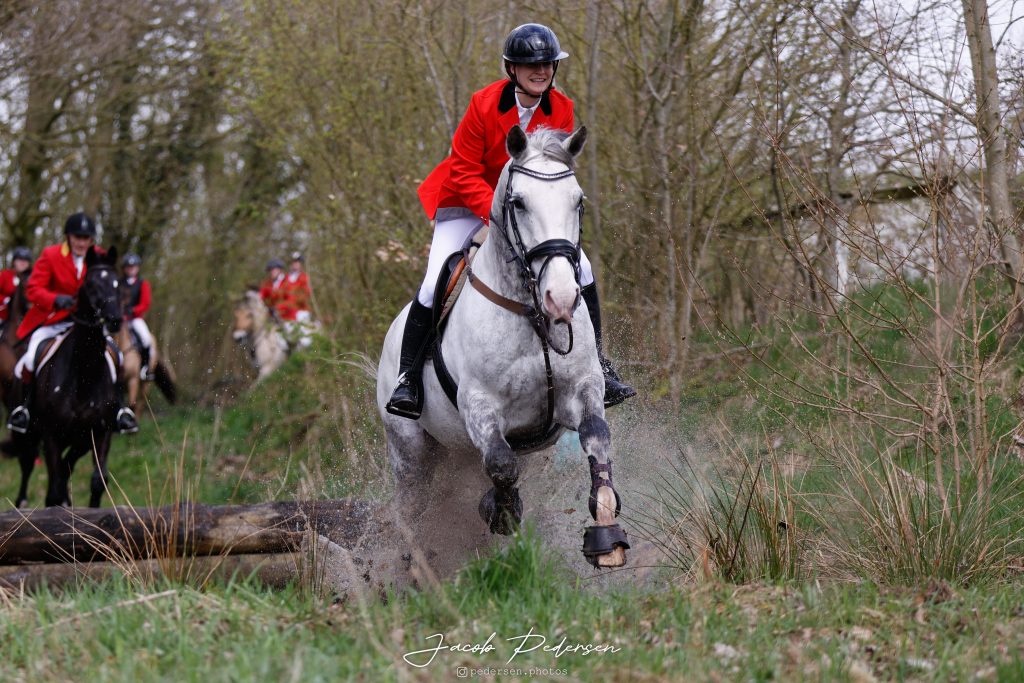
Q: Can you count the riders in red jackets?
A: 6